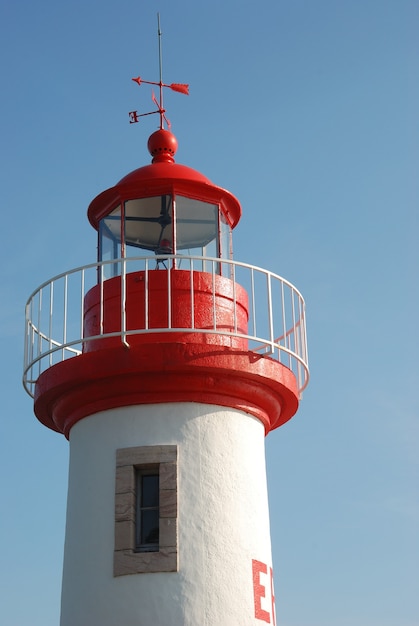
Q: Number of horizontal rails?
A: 2